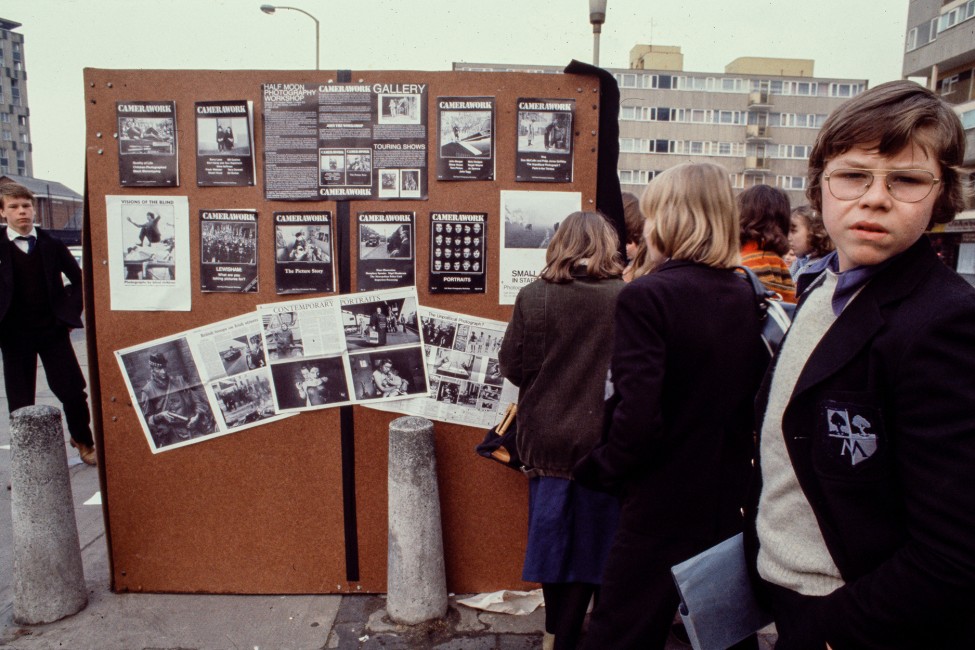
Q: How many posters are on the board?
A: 14